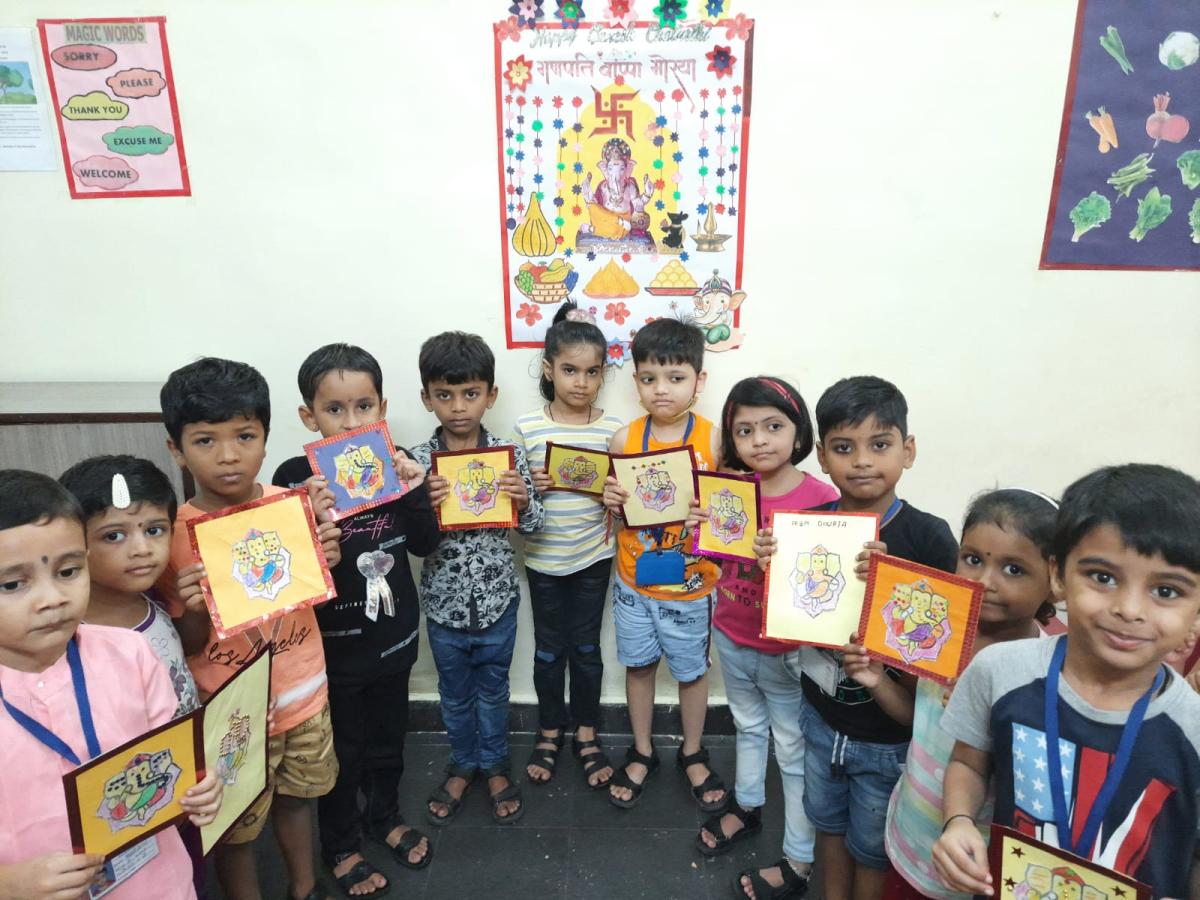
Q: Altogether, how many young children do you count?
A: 11